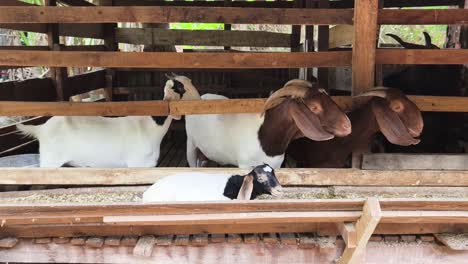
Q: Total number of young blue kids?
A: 0